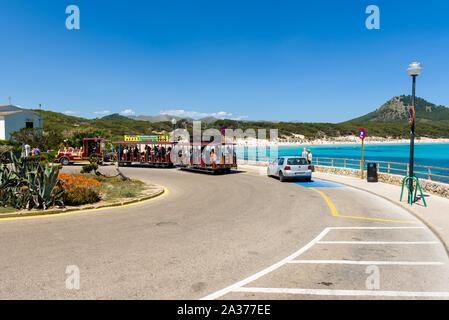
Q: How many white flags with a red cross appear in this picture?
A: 0